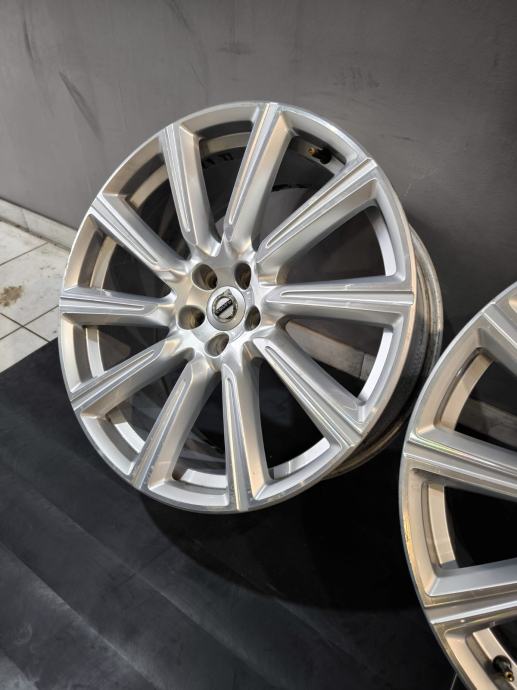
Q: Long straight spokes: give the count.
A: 10